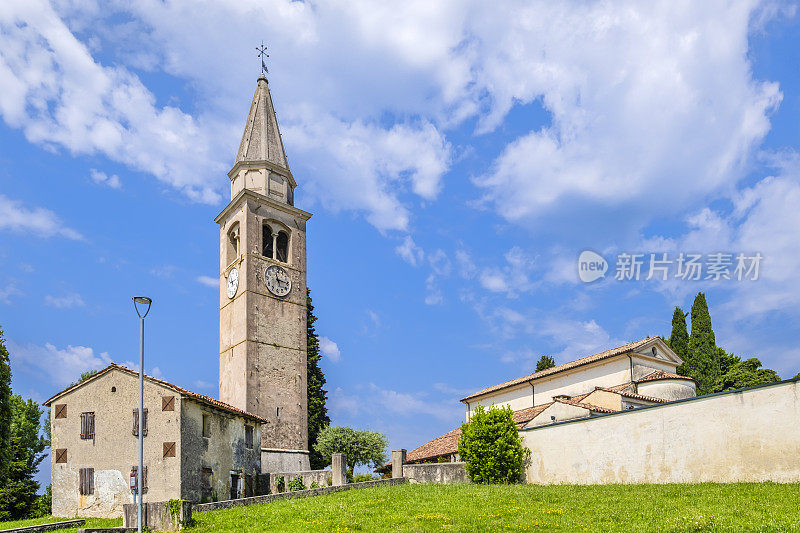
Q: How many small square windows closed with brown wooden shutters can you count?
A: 4